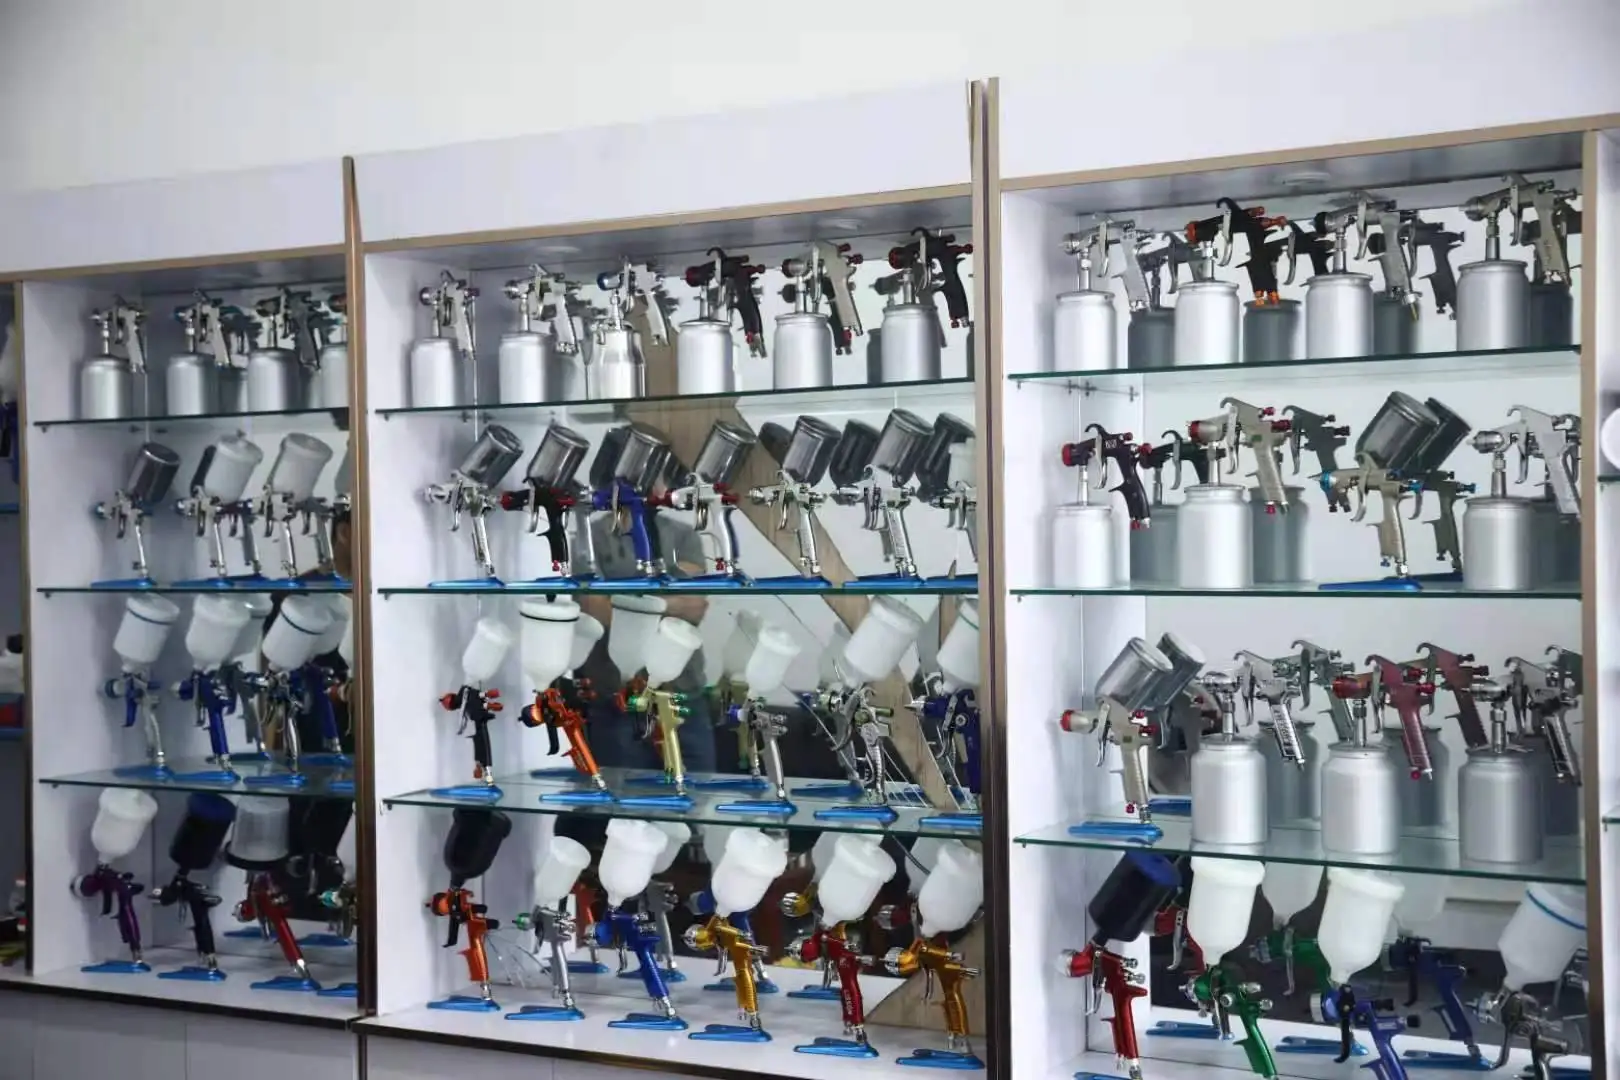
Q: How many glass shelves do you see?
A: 9